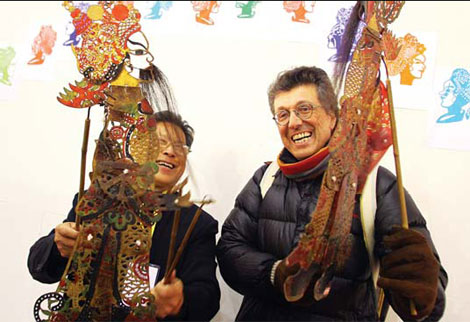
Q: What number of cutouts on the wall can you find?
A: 10